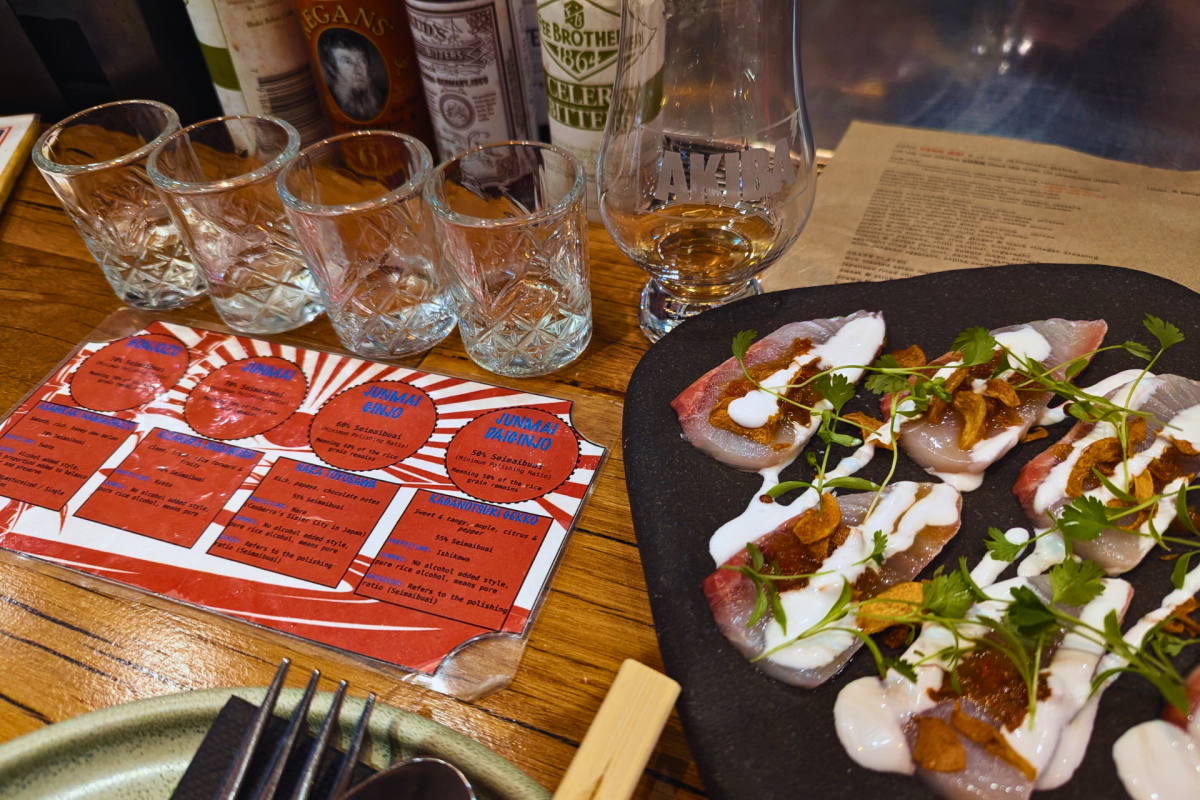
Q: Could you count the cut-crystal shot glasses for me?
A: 4